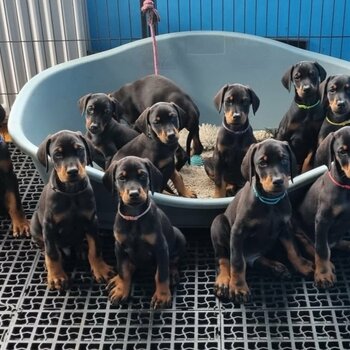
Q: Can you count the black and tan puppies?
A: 11